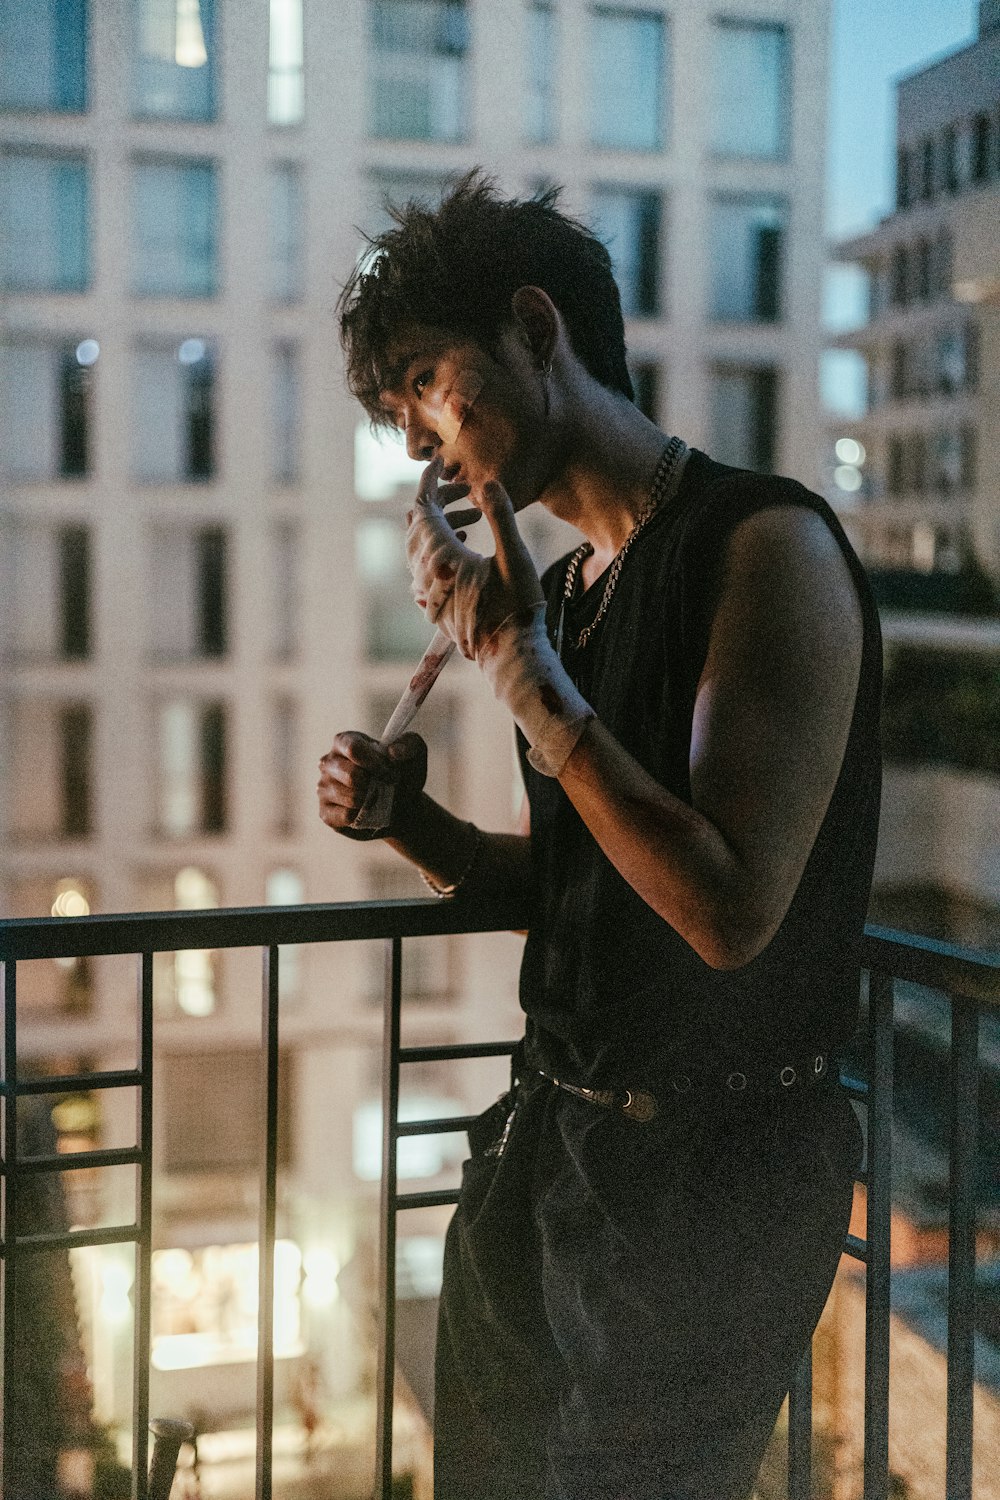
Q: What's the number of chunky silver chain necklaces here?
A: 1